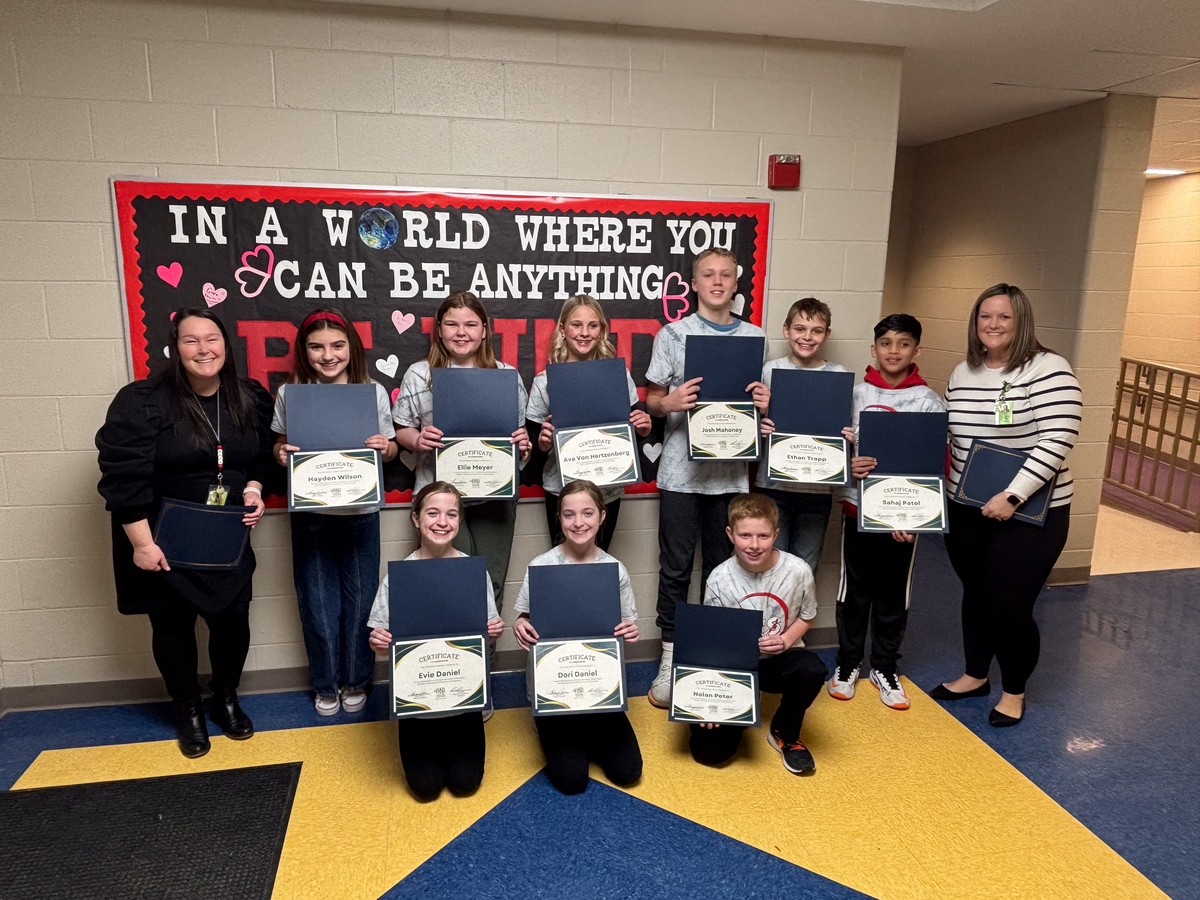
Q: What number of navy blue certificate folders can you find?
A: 11